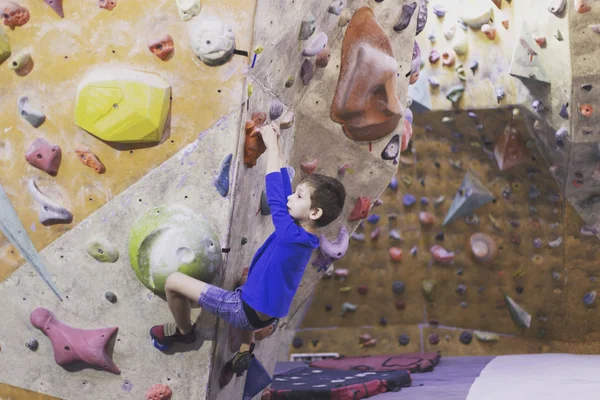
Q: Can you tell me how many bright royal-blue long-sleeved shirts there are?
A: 1